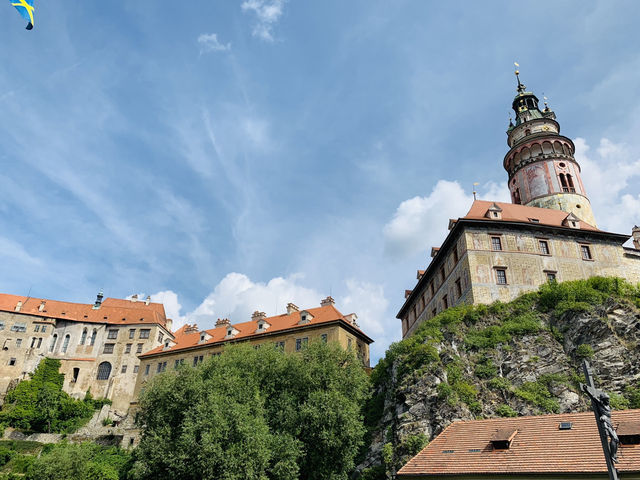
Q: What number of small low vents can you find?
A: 2